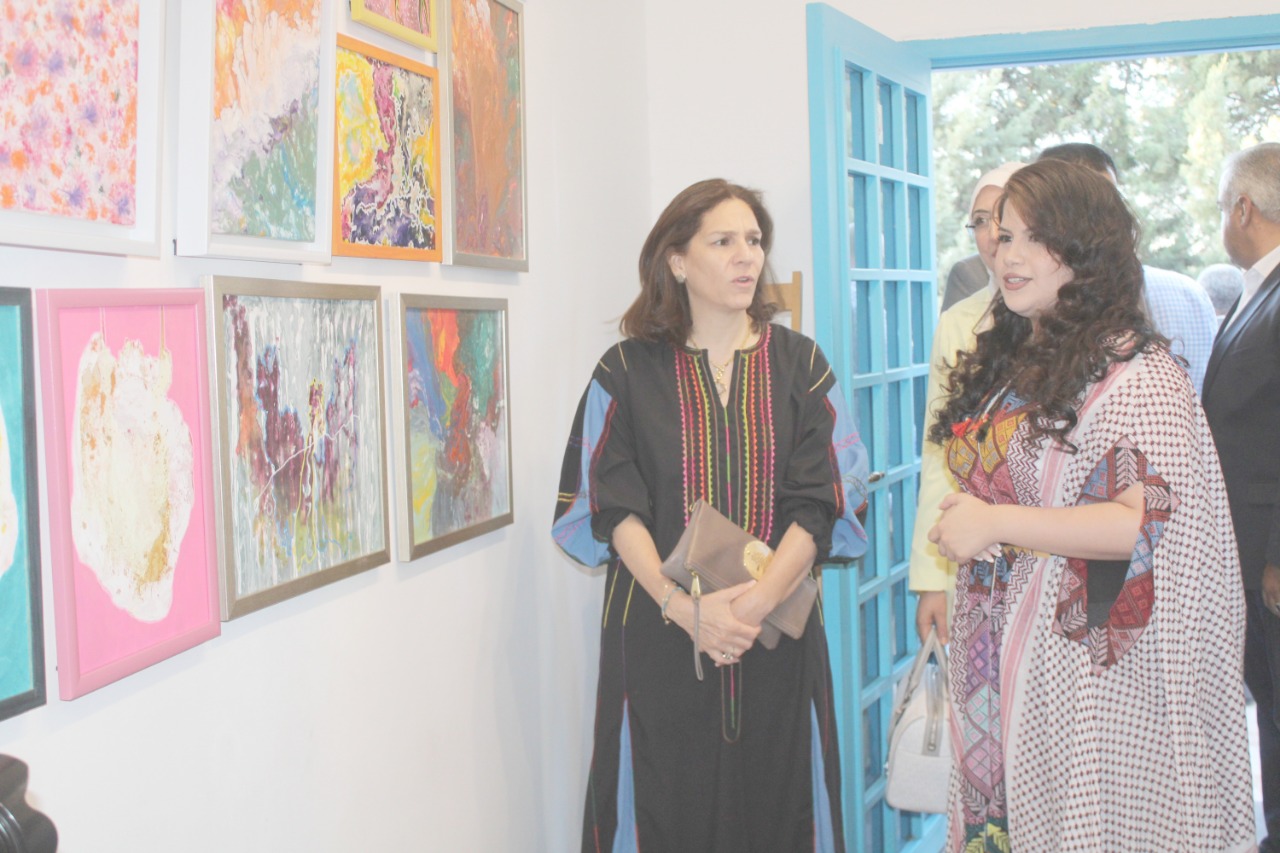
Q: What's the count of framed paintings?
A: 9